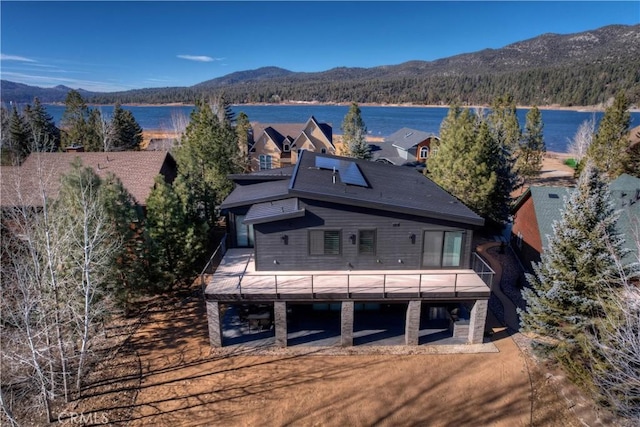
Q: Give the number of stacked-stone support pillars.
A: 5